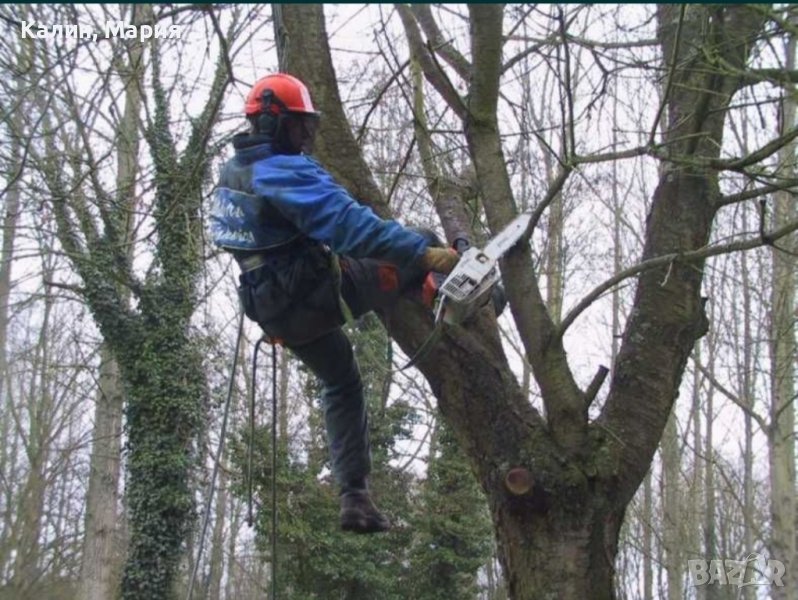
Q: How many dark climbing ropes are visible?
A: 3